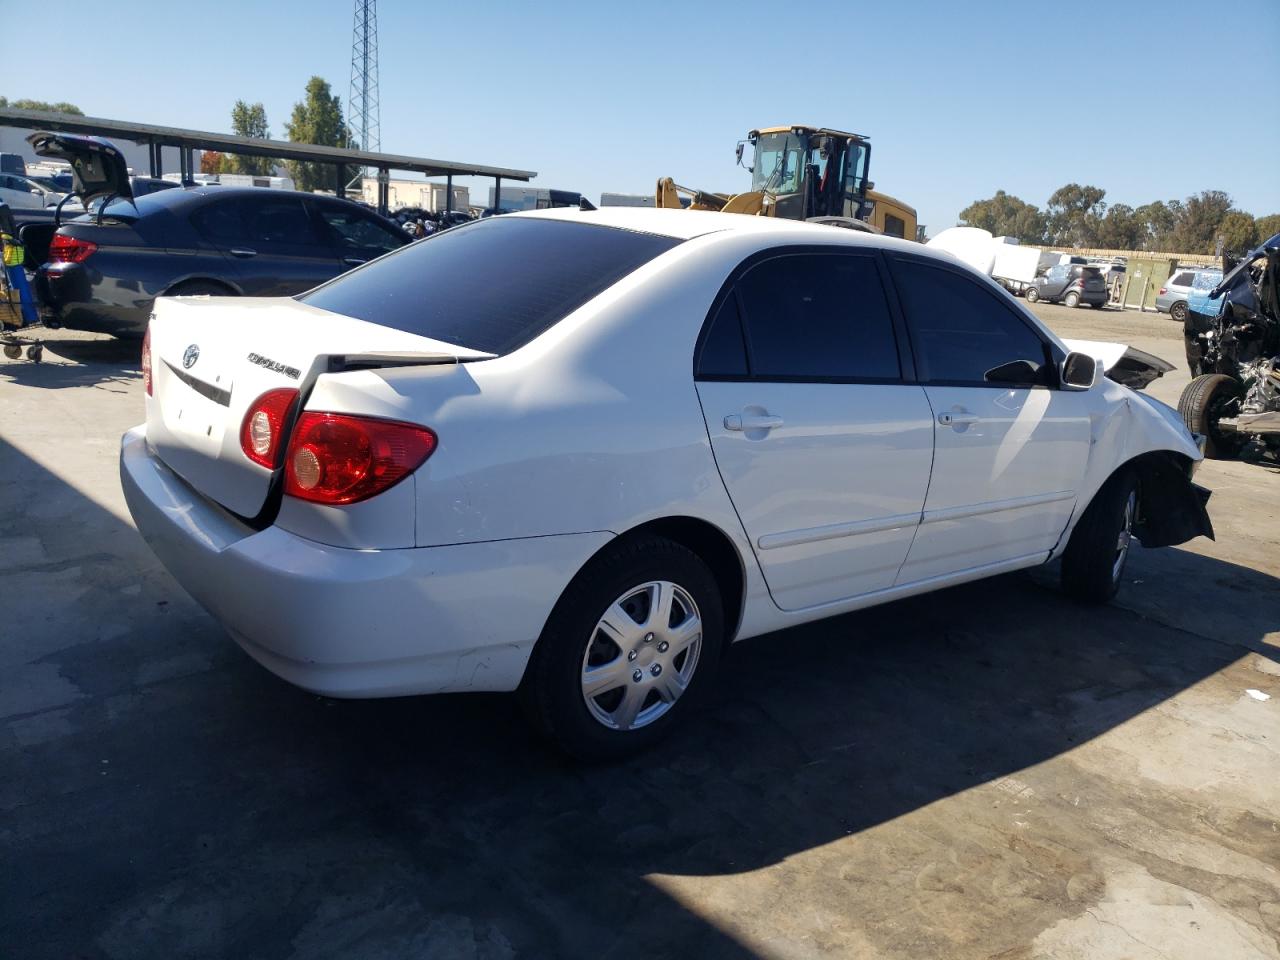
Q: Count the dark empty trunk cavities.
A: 1